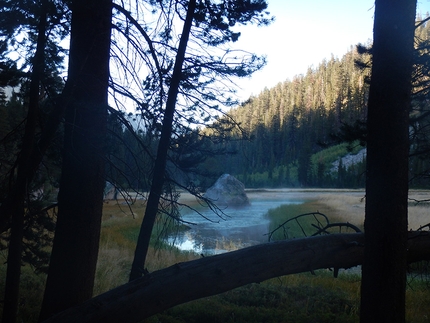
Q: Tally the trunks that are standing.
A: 4